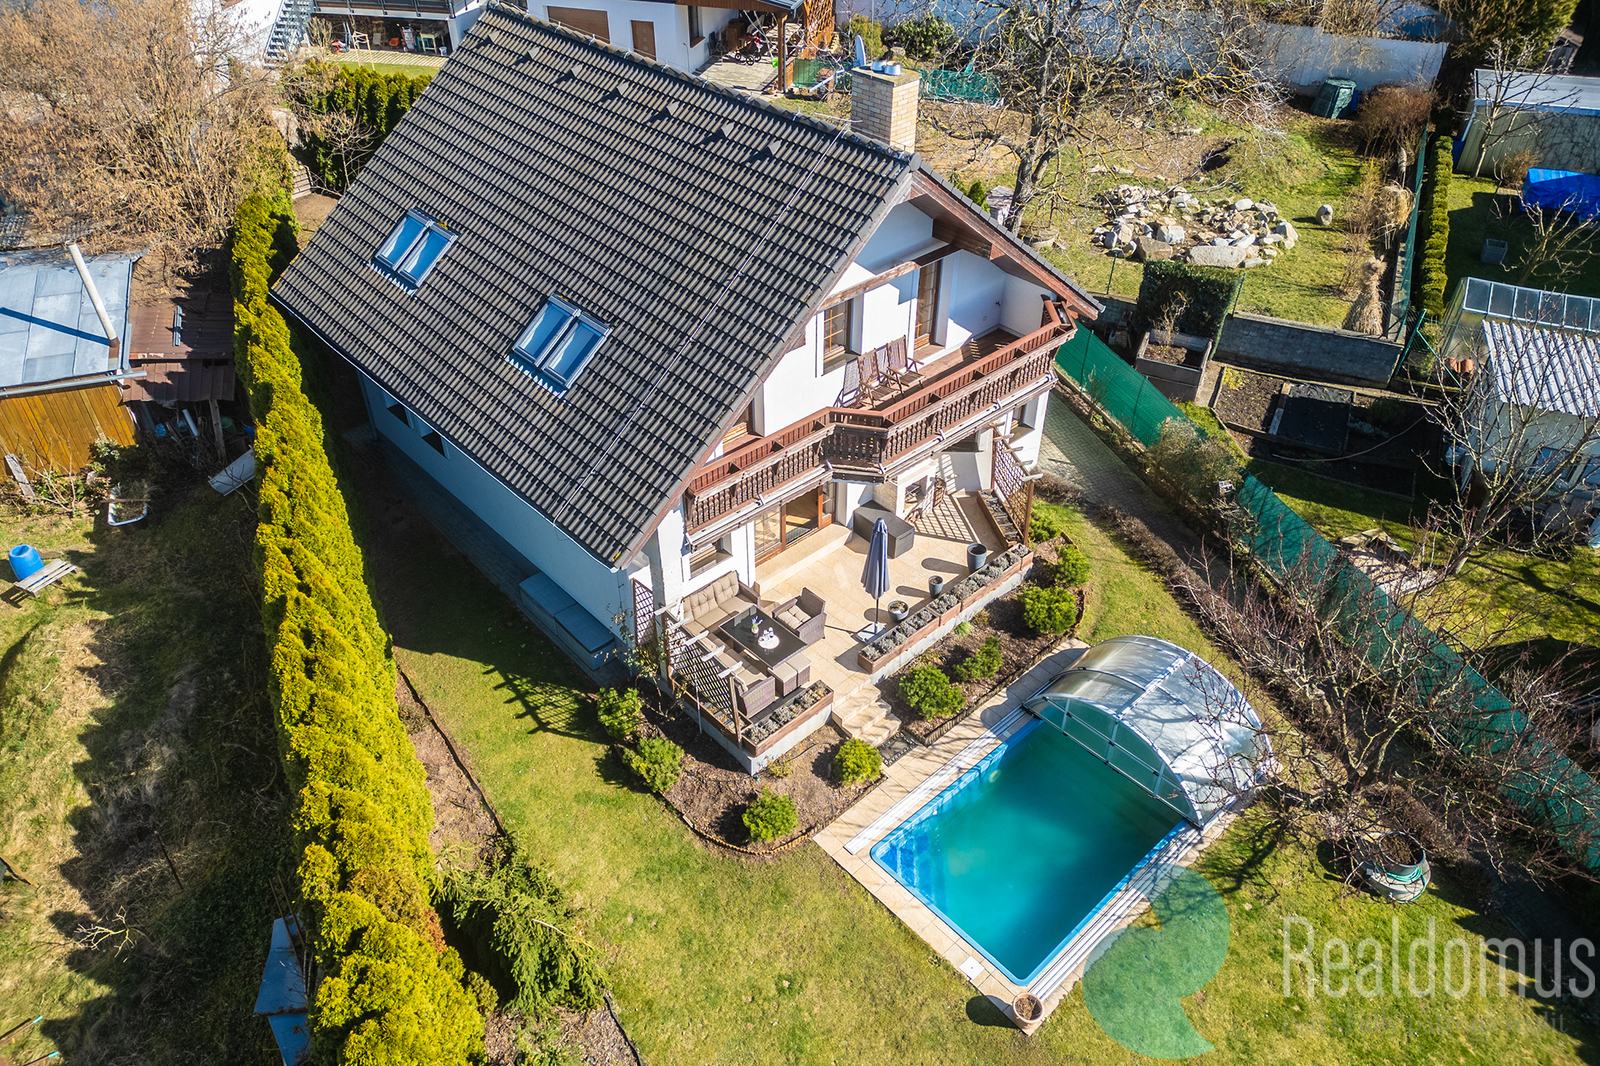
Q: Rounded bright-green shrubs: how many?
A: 9